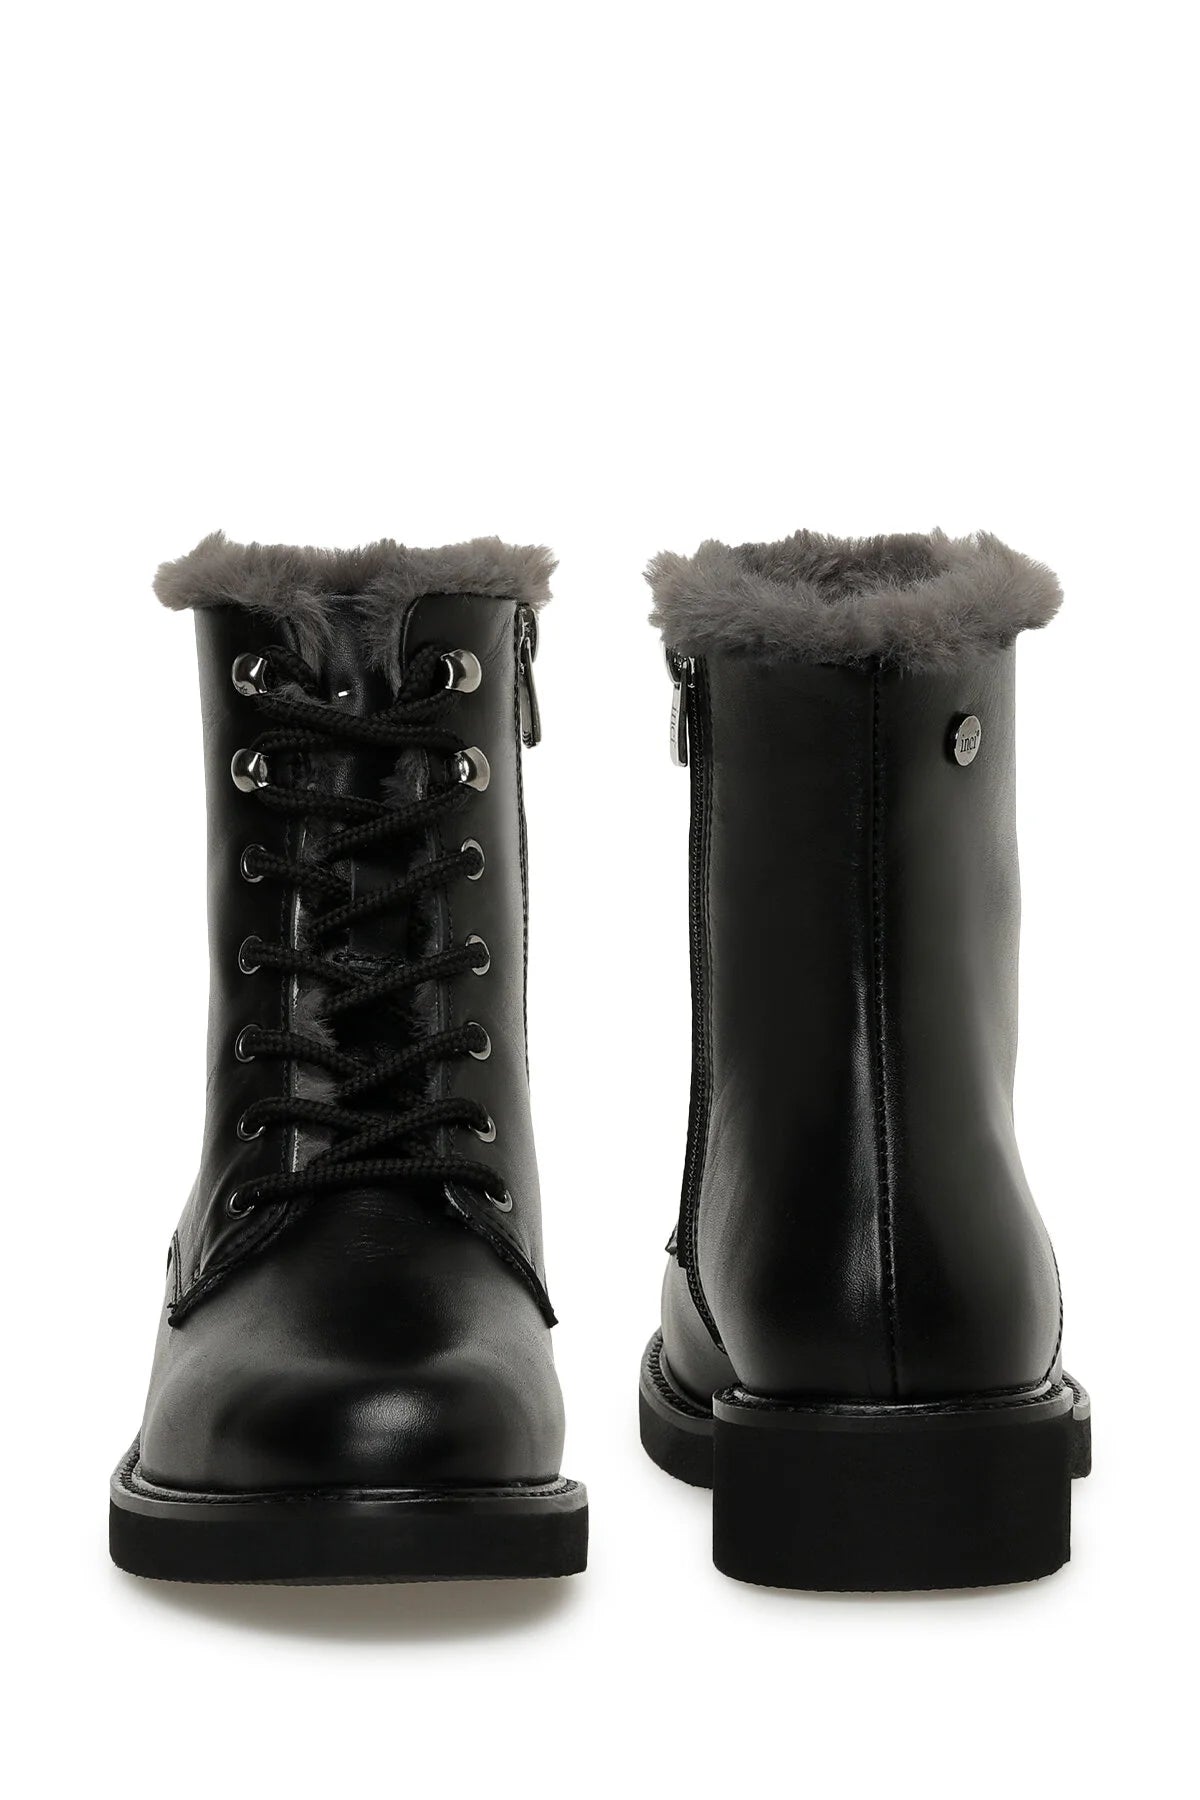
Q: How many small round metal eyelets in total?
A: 10